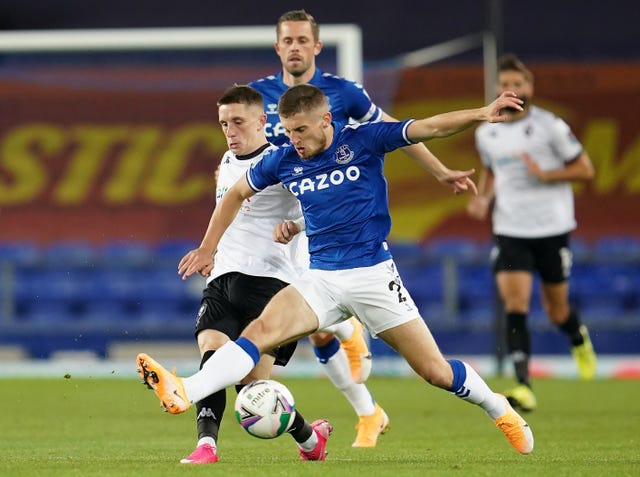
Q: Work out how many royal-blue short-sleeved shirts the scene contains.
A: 2